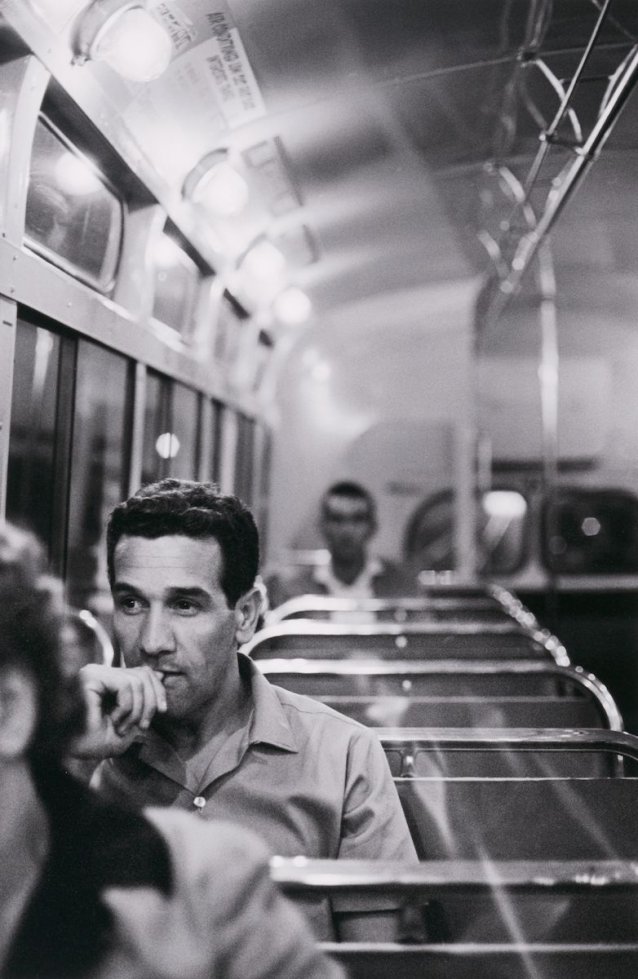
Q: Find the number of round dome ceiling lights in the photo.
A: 4